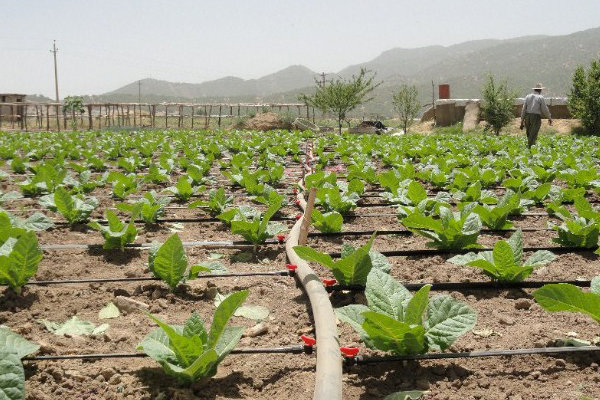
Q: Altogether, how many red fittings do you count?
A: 8